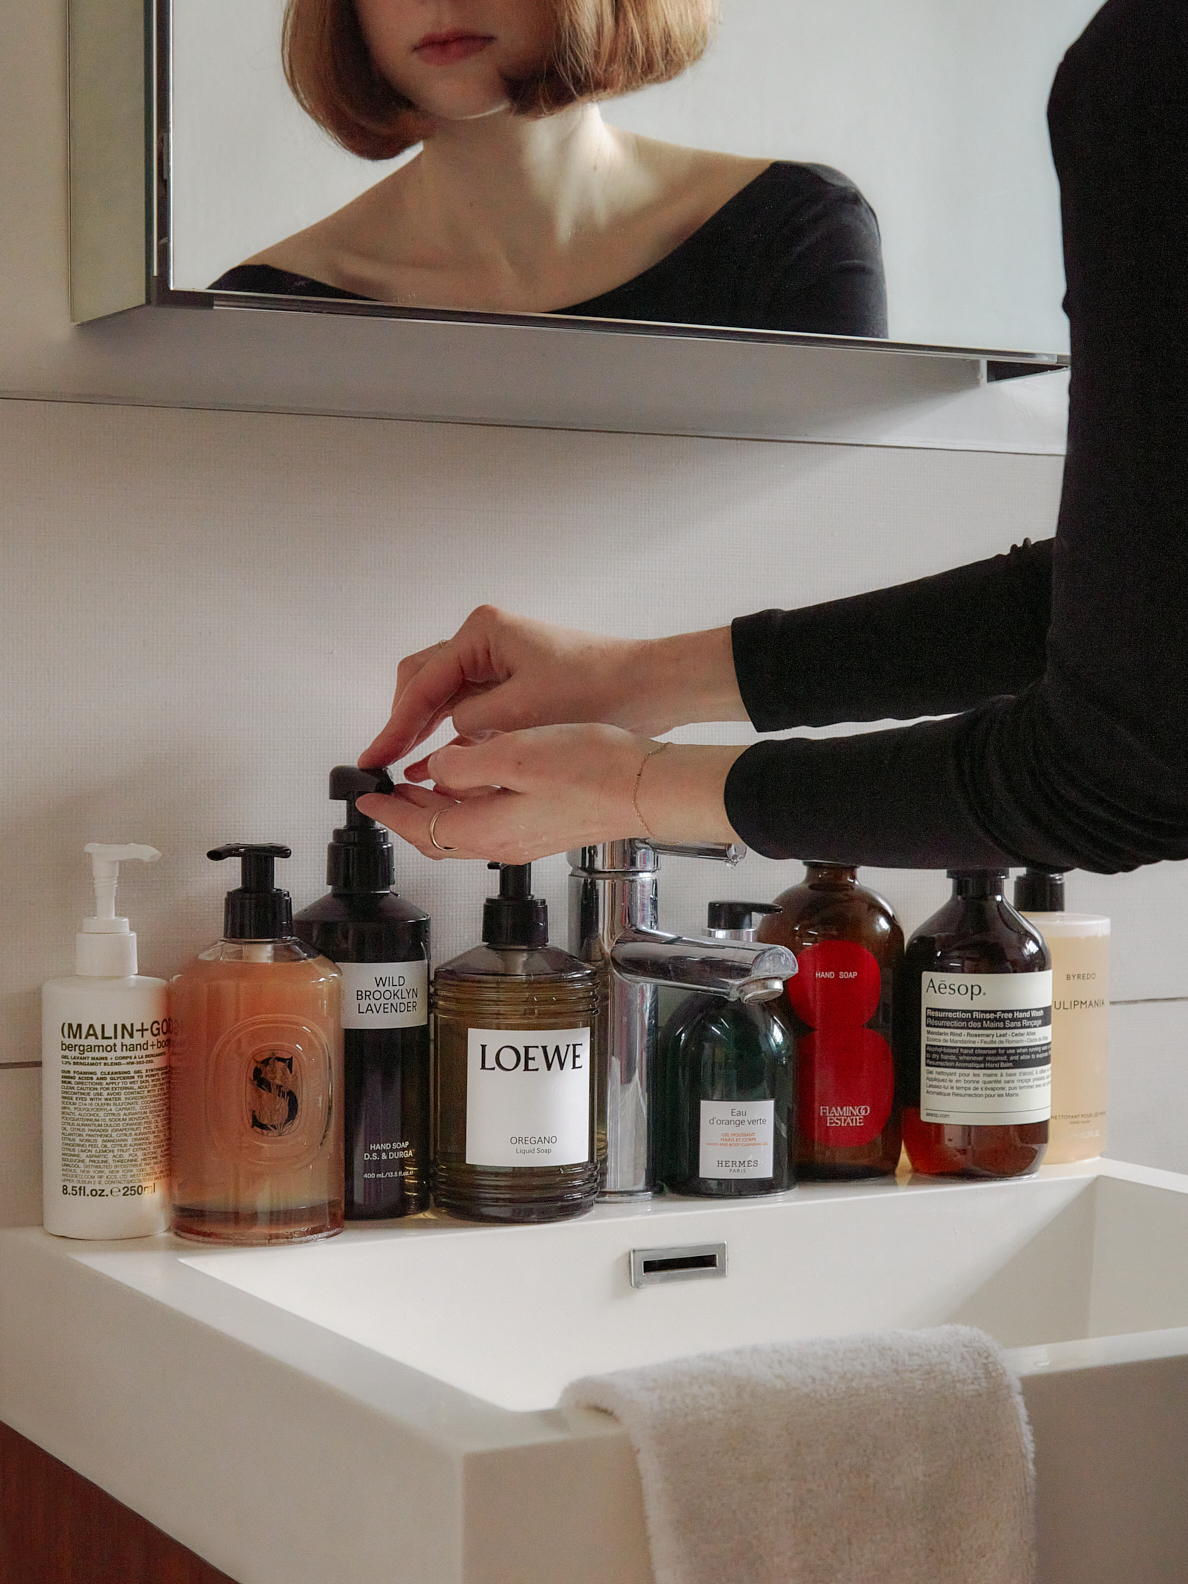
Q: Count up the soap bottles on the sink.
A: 8